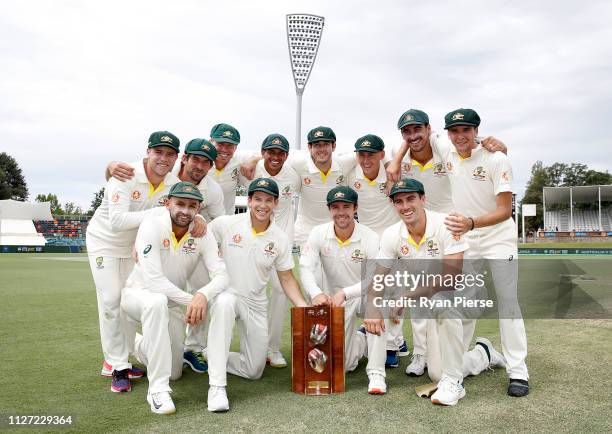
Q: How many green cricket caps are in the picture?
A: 12